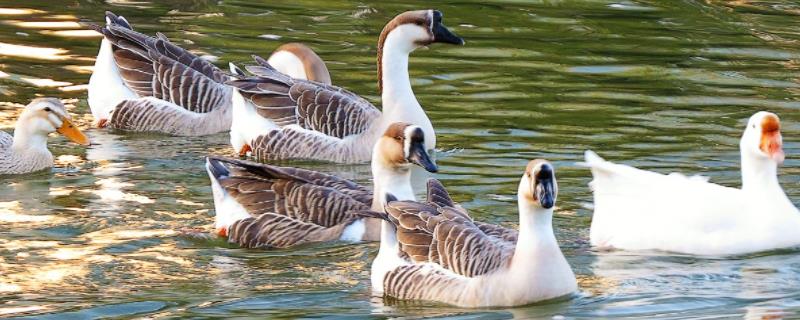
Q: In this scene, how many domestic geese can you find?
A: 5